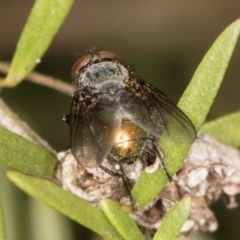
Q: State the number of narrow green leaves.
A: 7